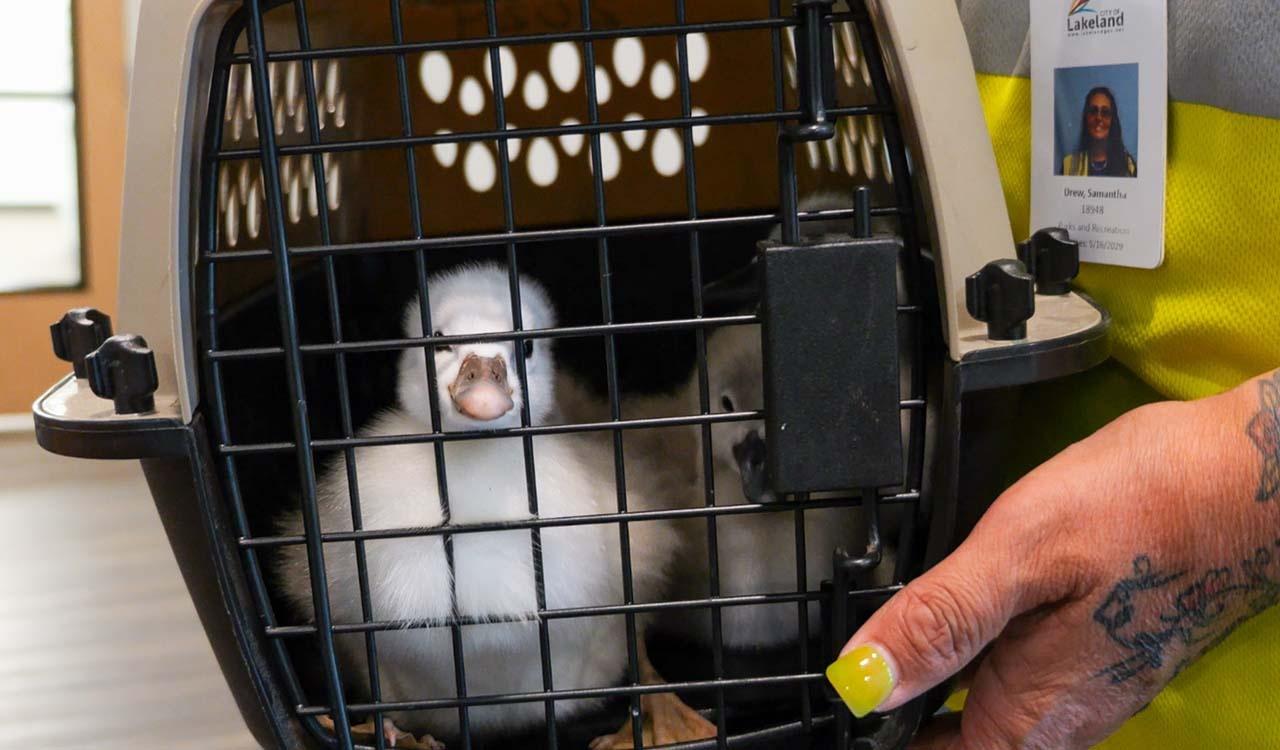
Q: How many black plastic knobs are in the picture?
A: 4